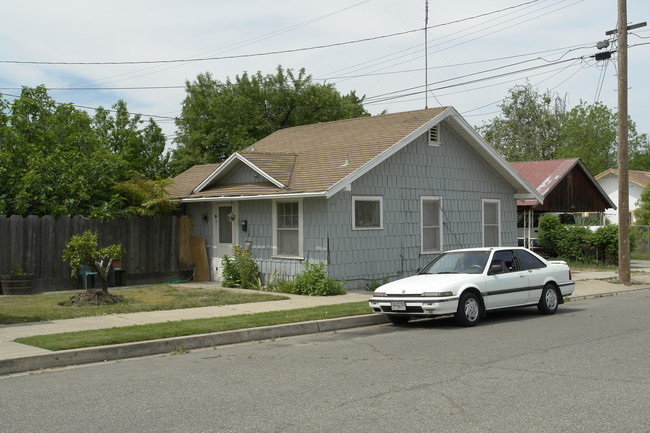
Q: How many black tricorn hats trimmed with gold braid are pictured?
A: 0